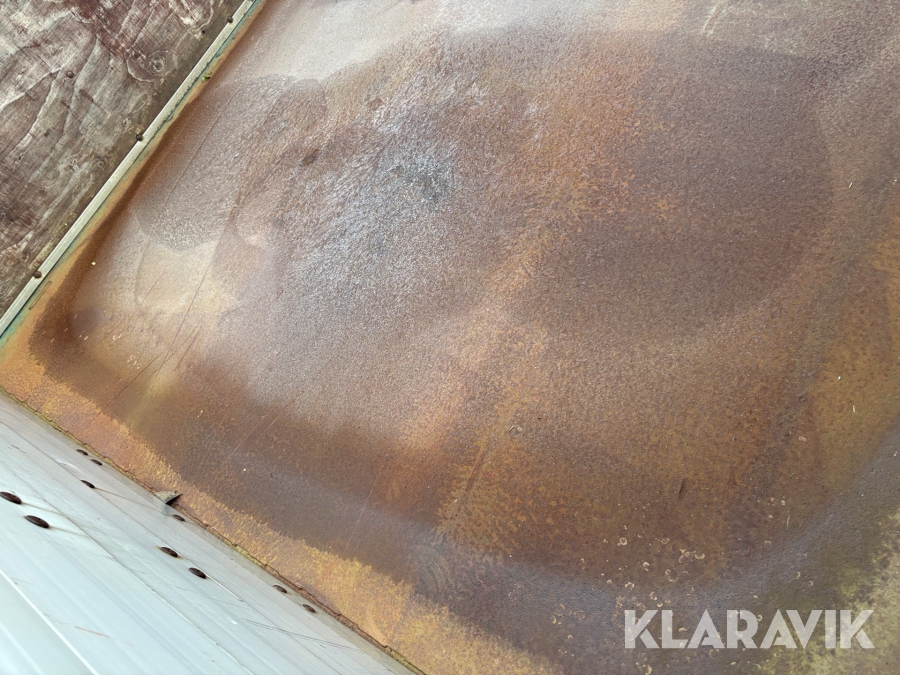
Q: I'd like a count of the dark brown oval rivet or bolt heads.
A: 10